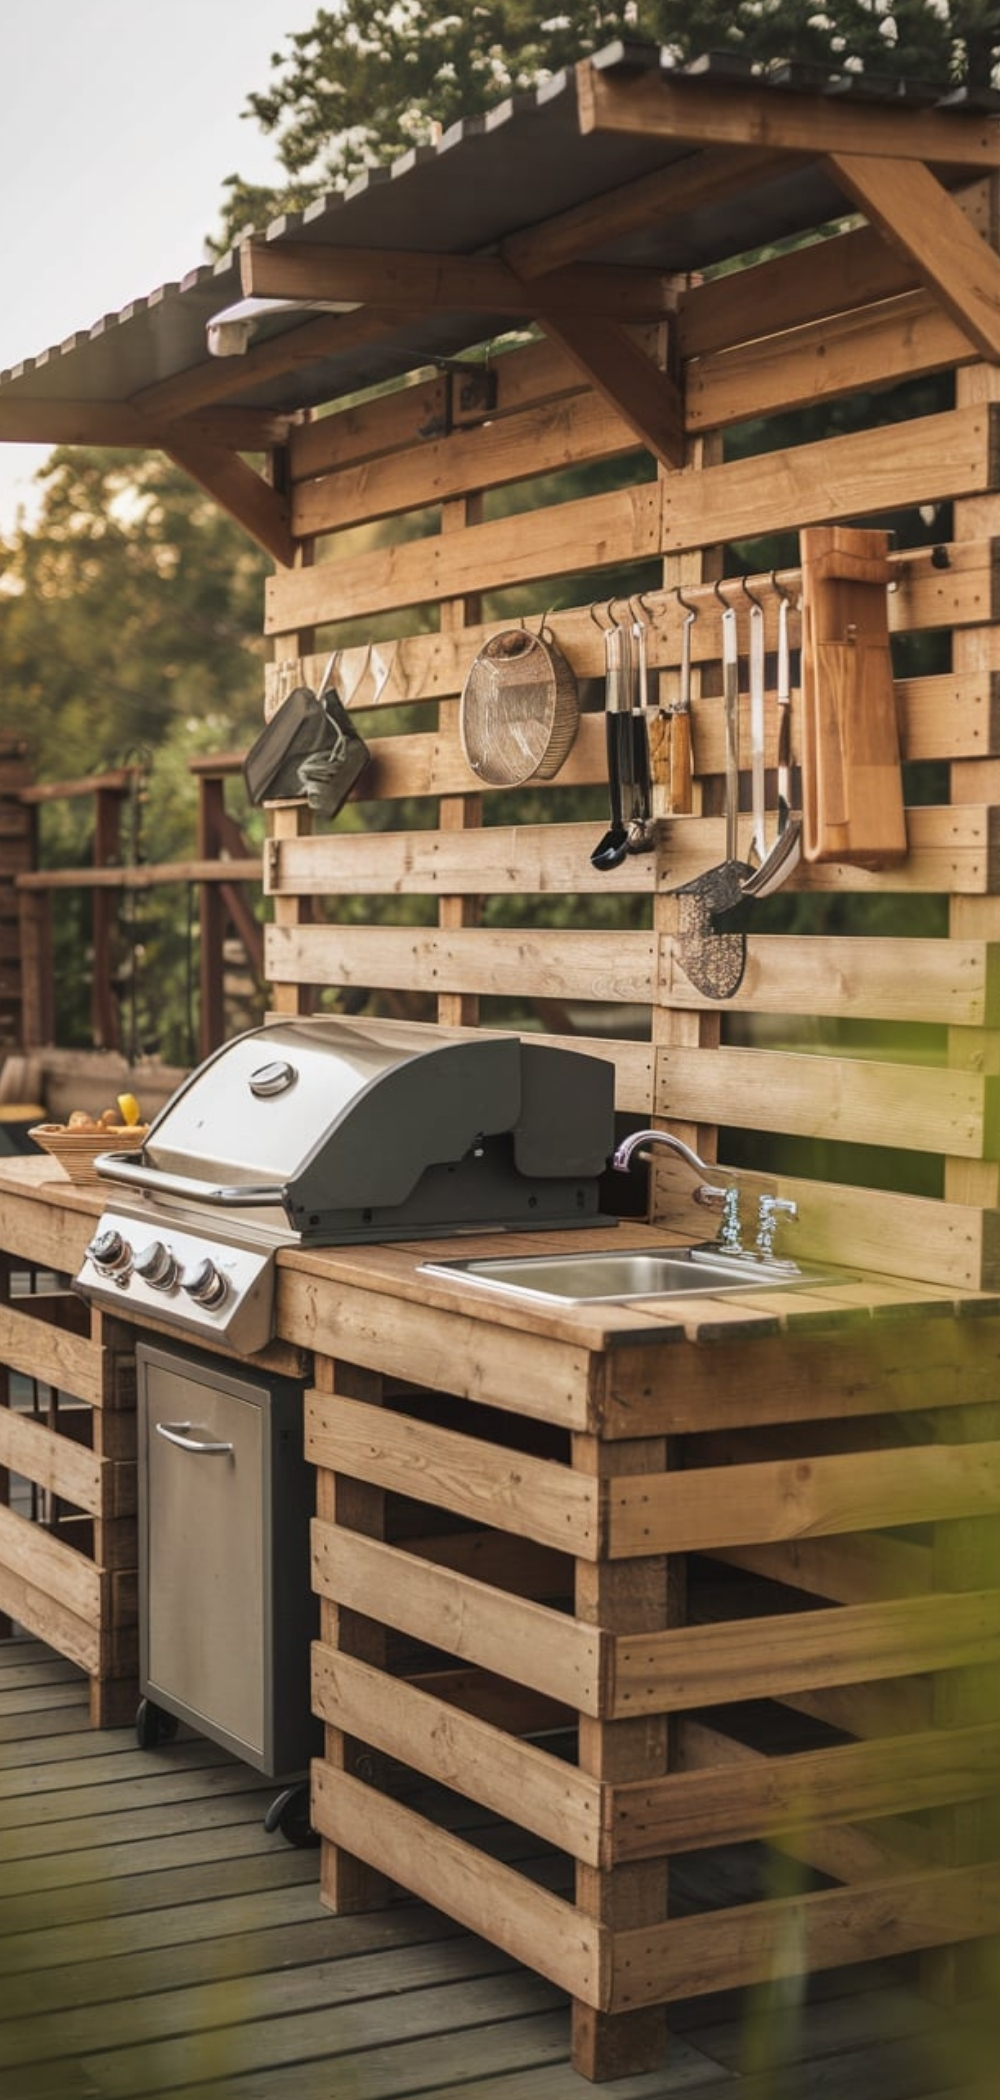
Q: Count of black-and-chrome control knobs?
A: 3